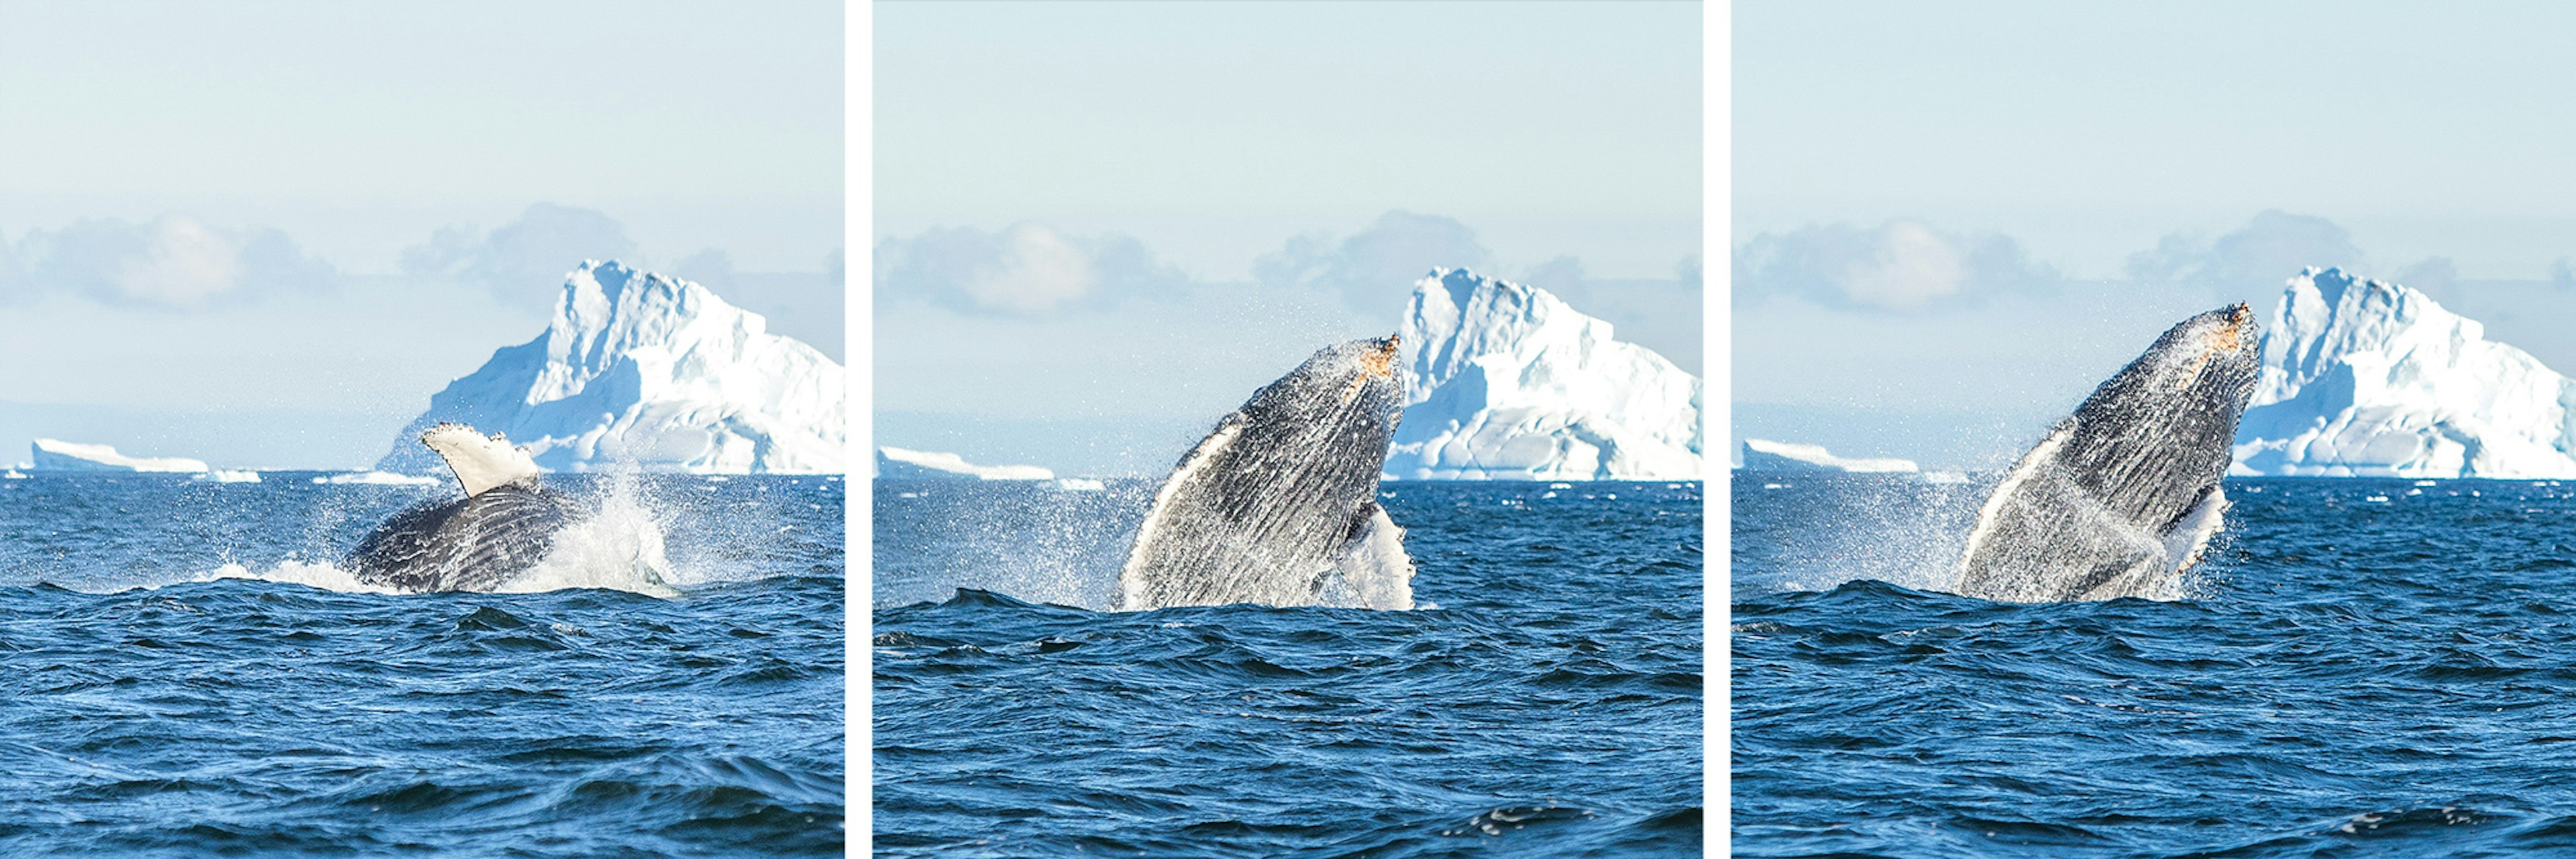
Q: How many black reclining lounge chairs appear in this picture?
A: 0